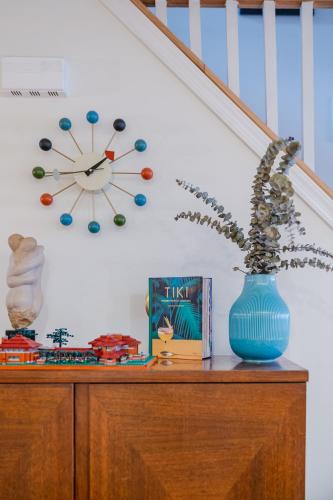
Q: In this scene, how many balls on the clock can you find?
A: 12